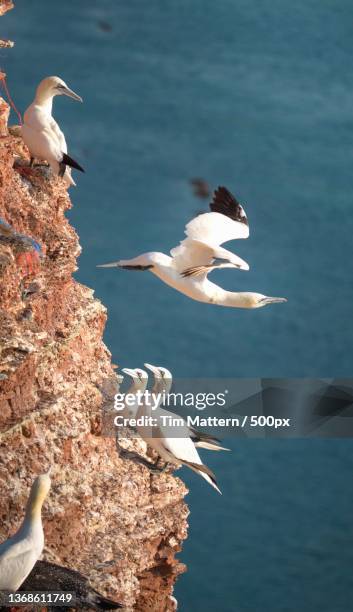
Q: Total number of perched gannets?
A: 4